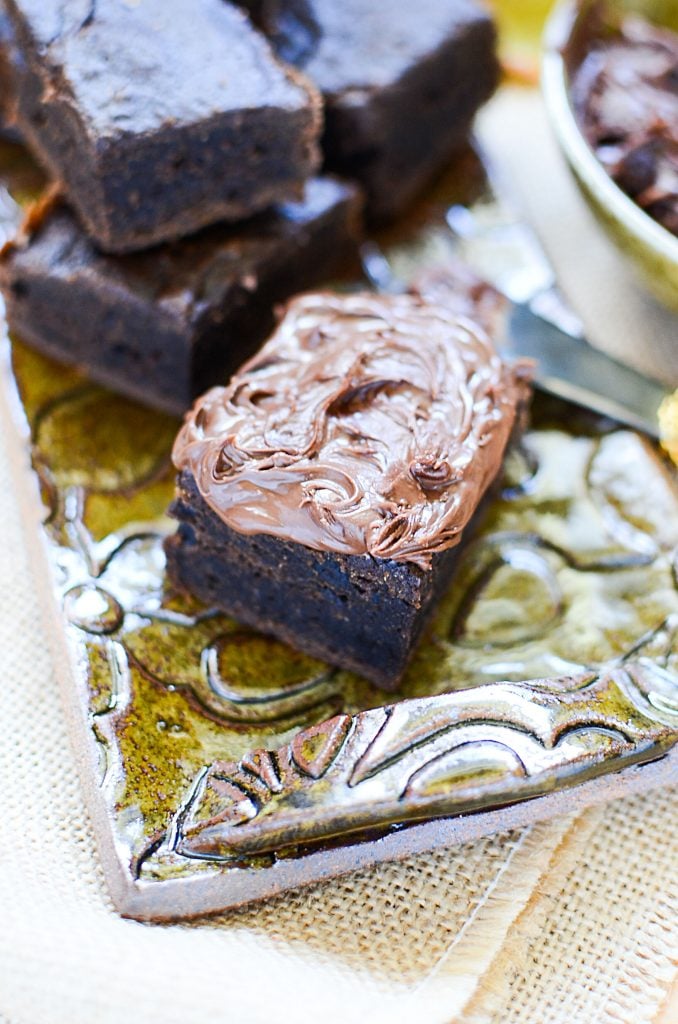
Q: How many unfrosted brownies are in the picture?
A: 3